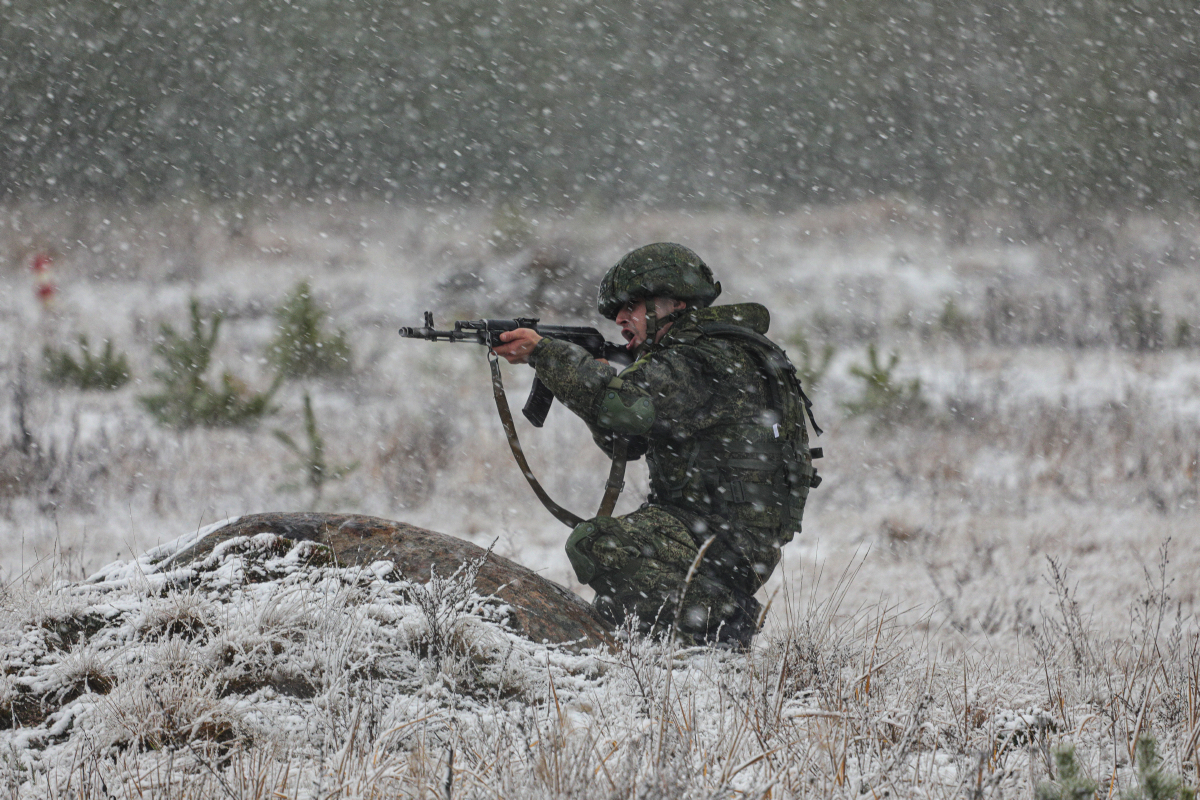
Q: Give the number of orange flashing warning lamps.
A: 0